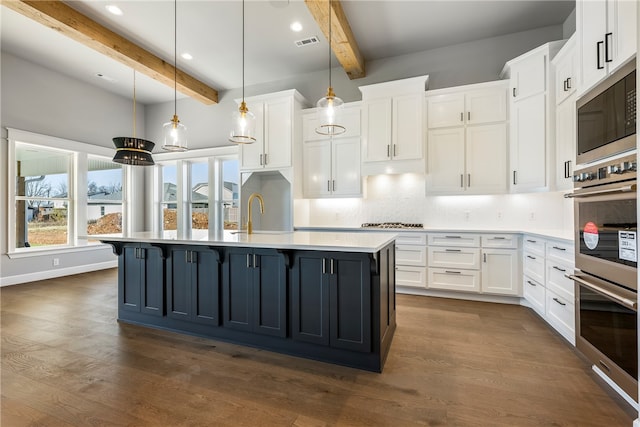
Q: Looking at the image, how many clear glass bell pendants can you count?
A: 3